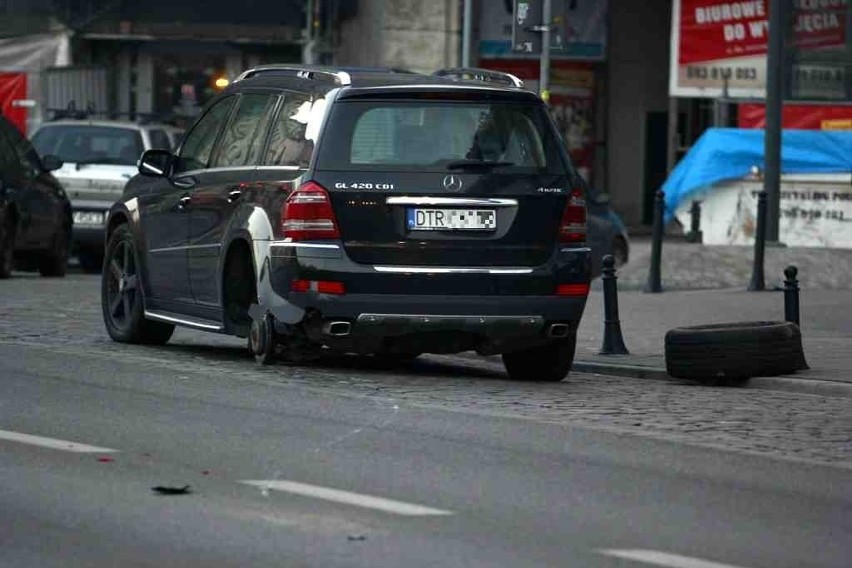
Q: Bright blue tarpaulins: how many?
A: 1